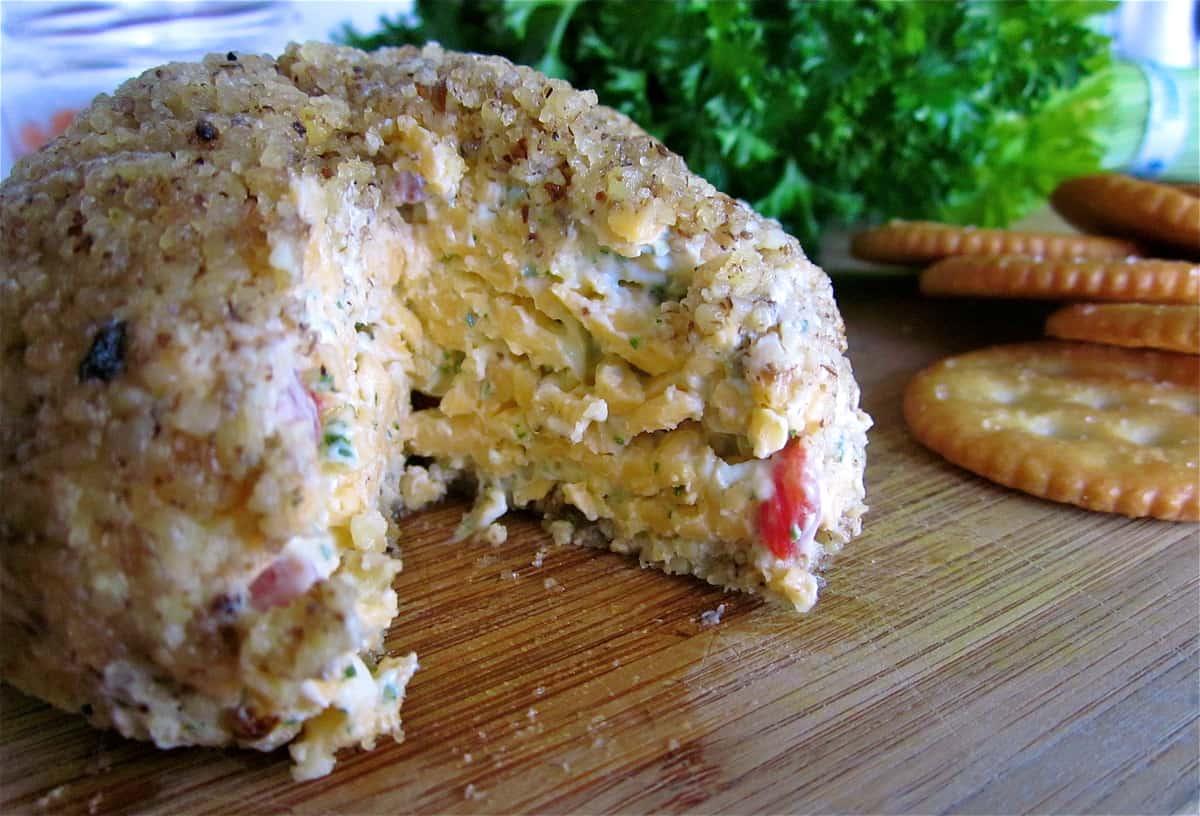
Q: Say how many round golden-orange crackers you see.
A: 5